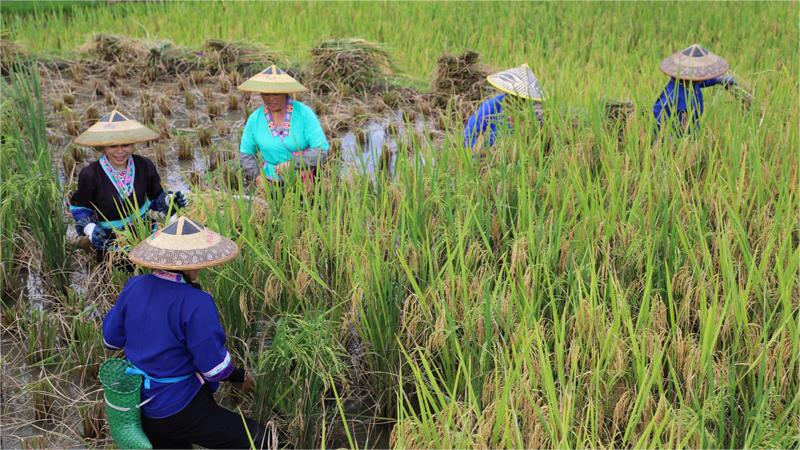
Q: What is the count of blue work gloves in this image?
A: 2